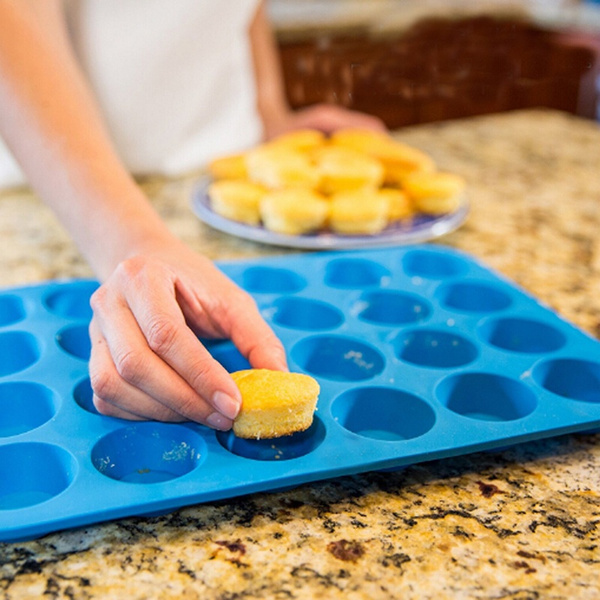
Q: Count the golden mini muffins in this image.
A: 12